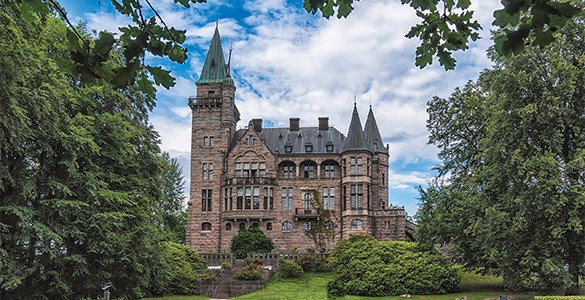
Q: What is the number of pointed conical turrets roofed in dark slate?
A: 2